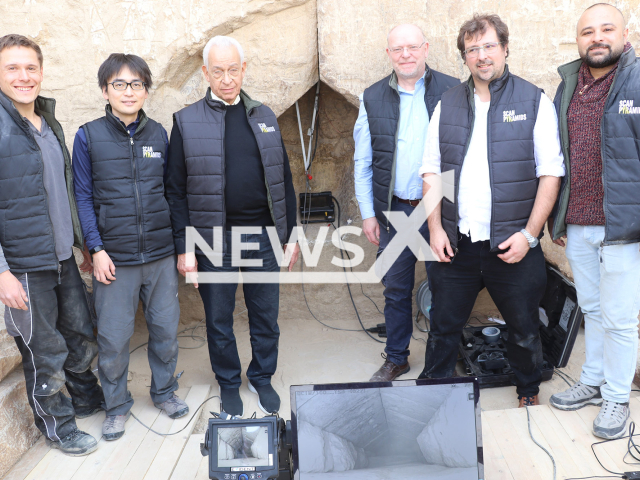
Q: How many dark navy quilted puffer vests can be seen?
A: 6